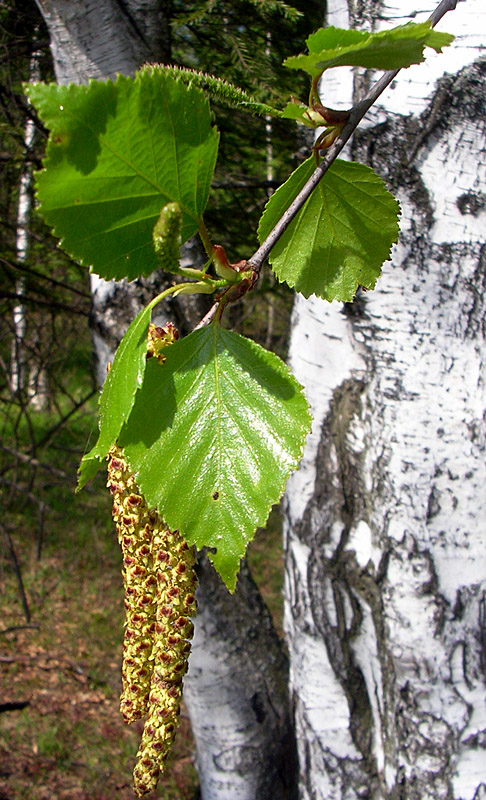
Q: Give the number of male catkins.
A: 2